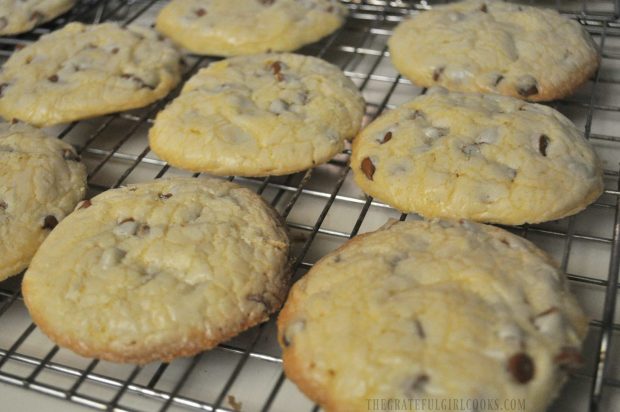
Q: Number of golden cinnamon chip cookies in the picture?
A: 9